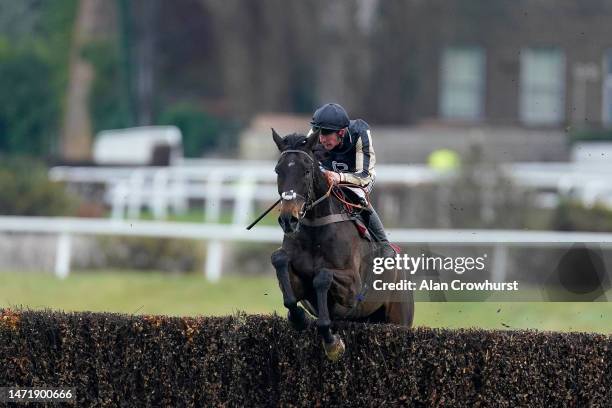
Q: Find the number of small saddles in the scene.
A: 1